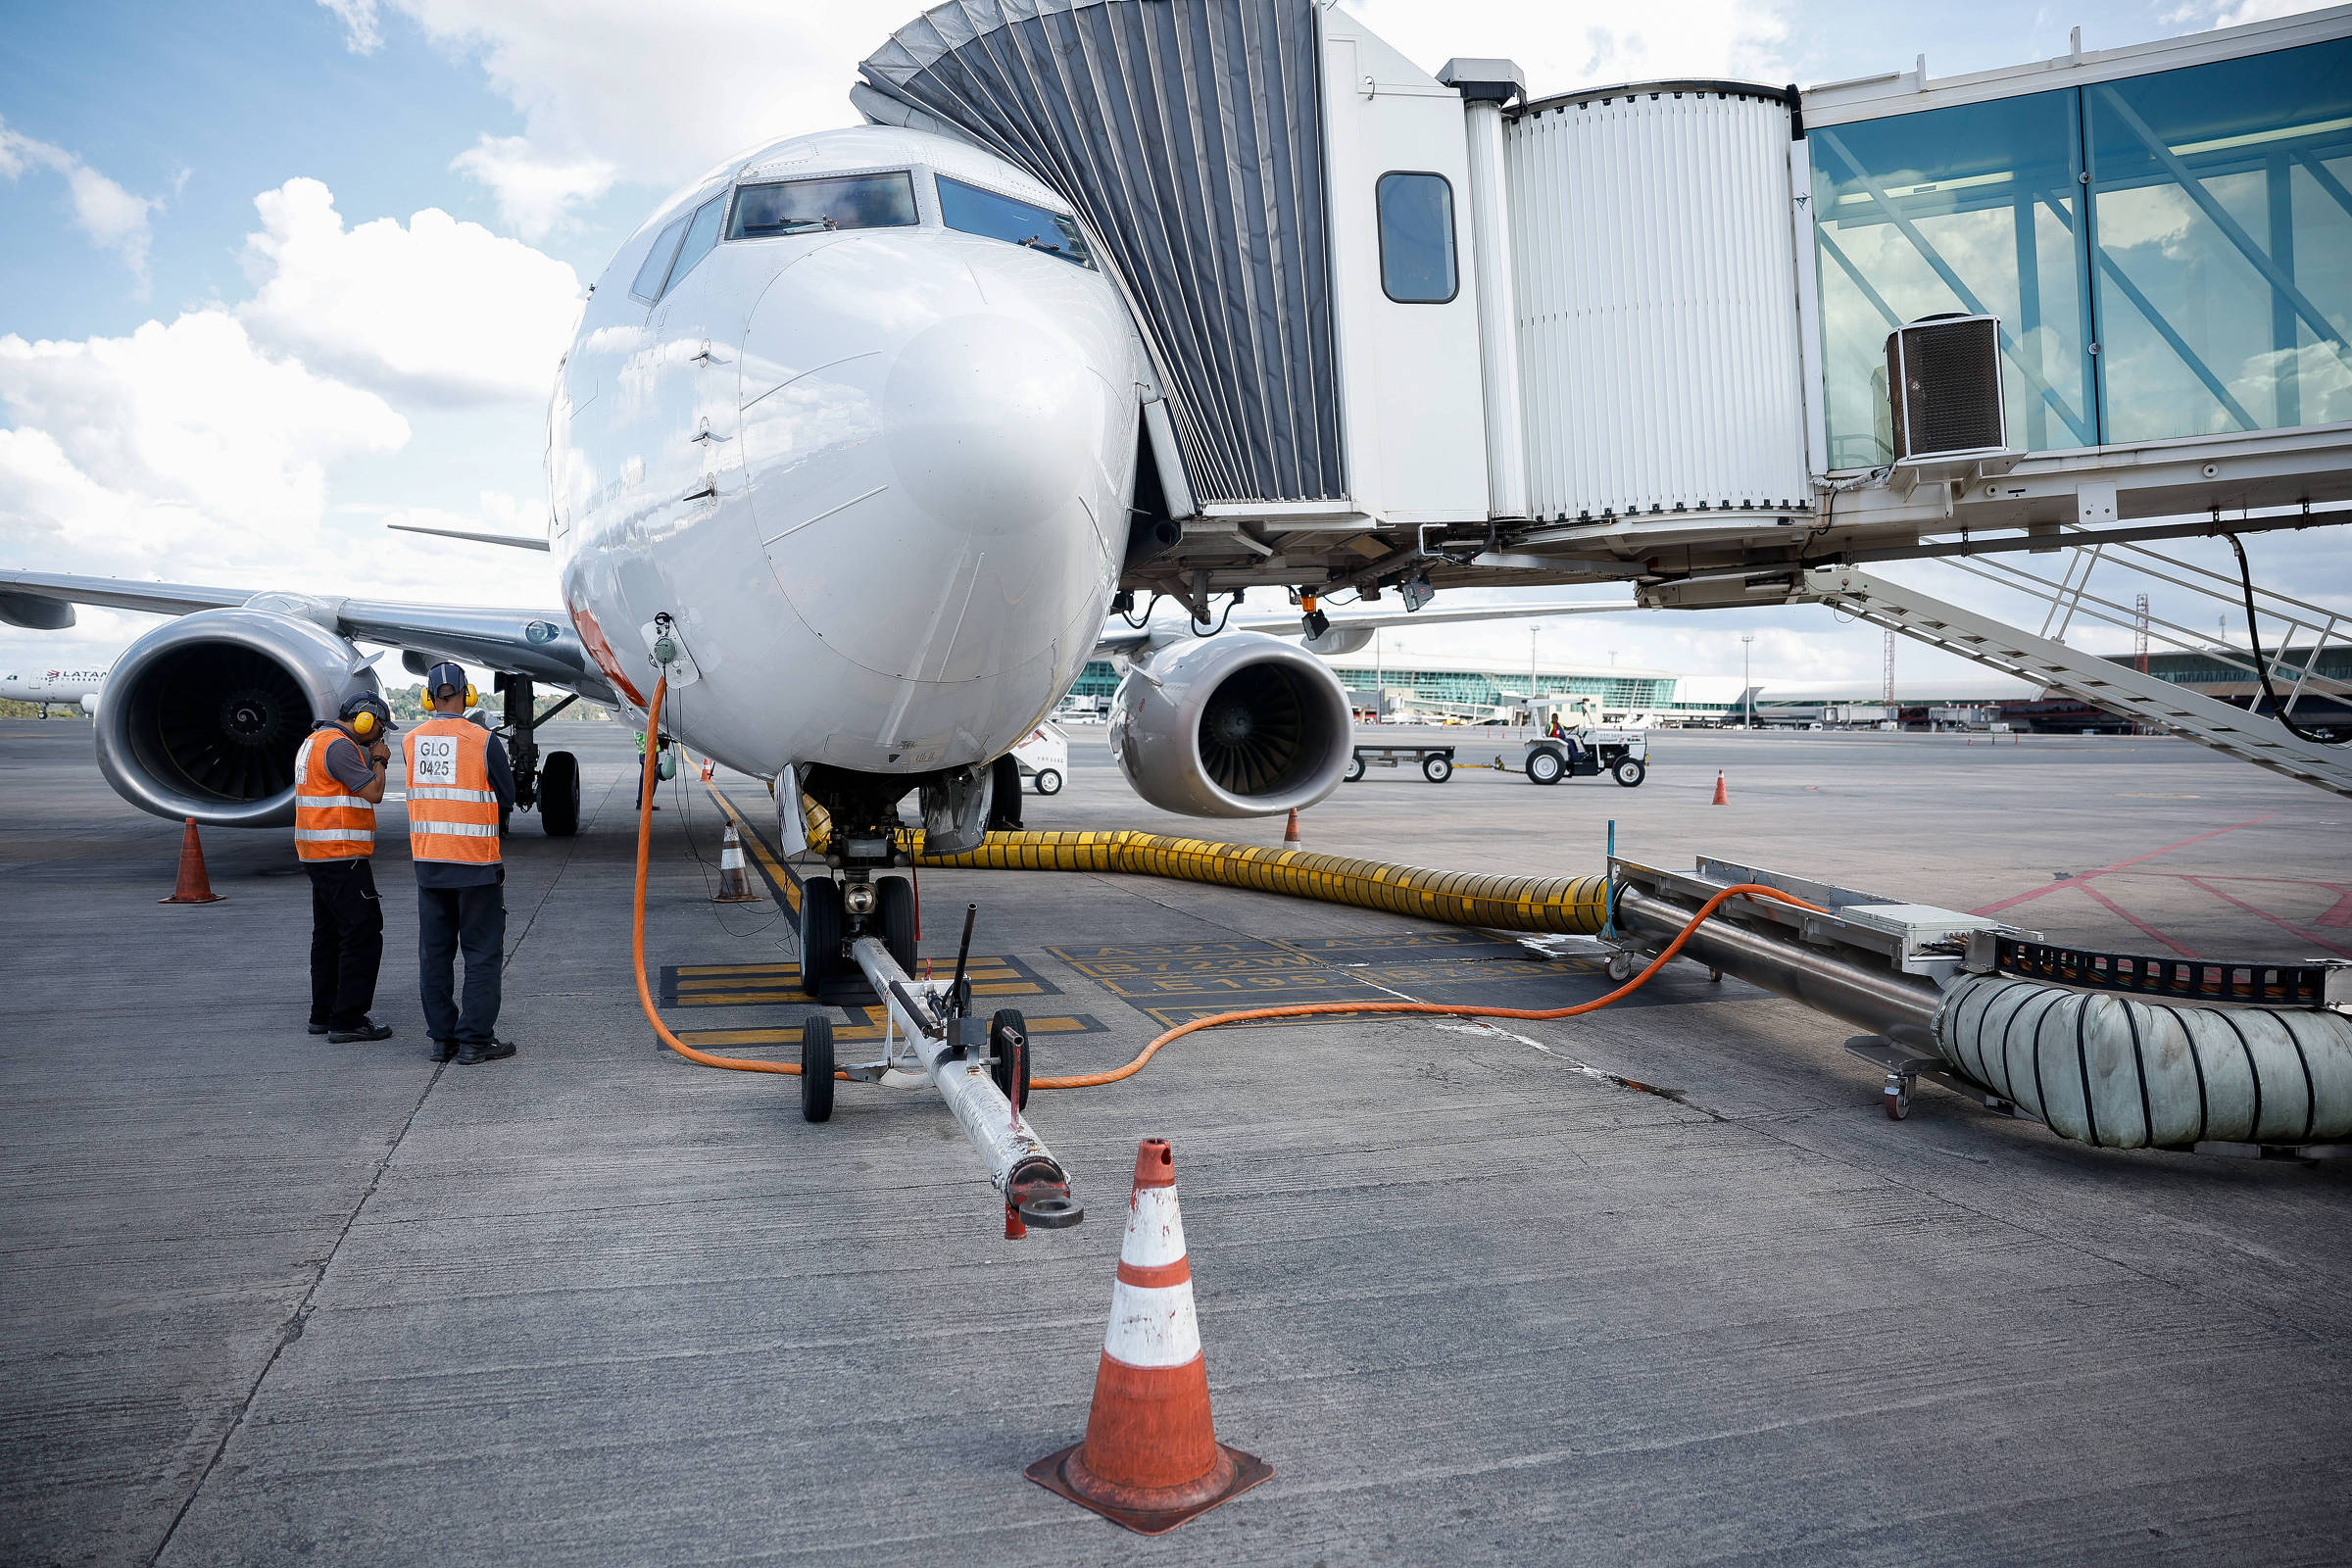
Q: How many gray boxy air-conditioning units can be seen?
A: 1